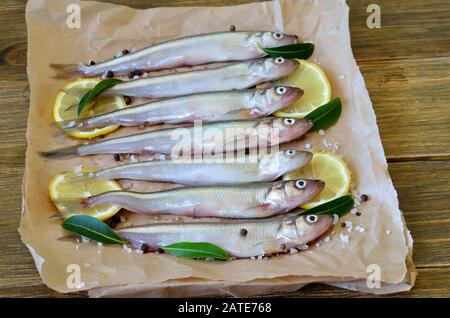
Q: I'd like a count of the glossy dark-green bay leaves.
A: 6